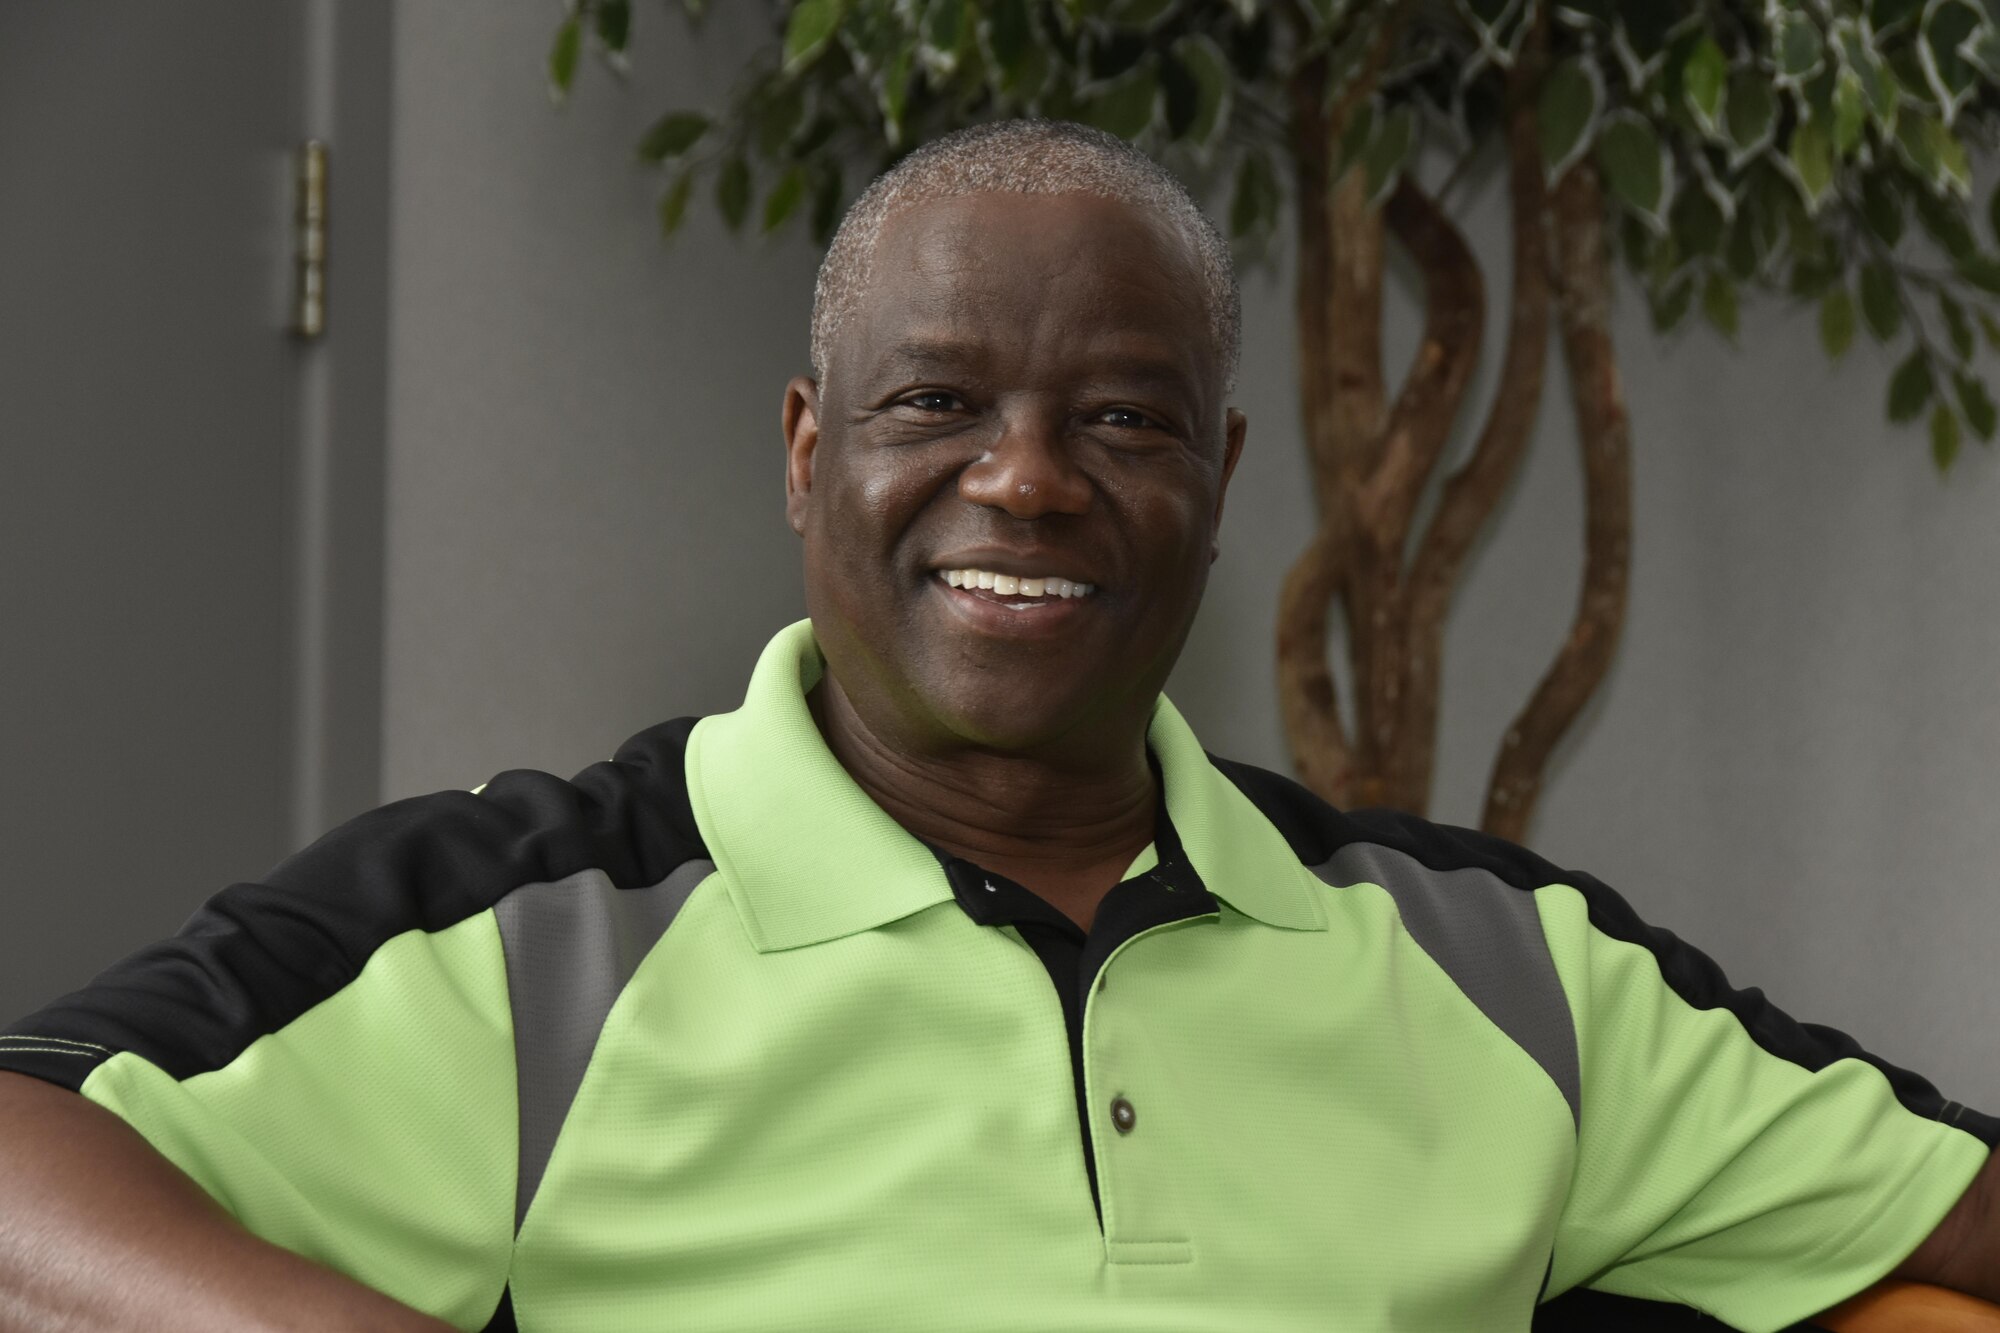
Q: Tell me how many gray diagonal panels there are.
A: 2